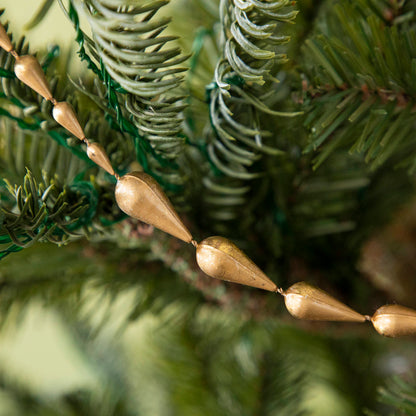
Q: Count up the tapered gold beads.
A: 8